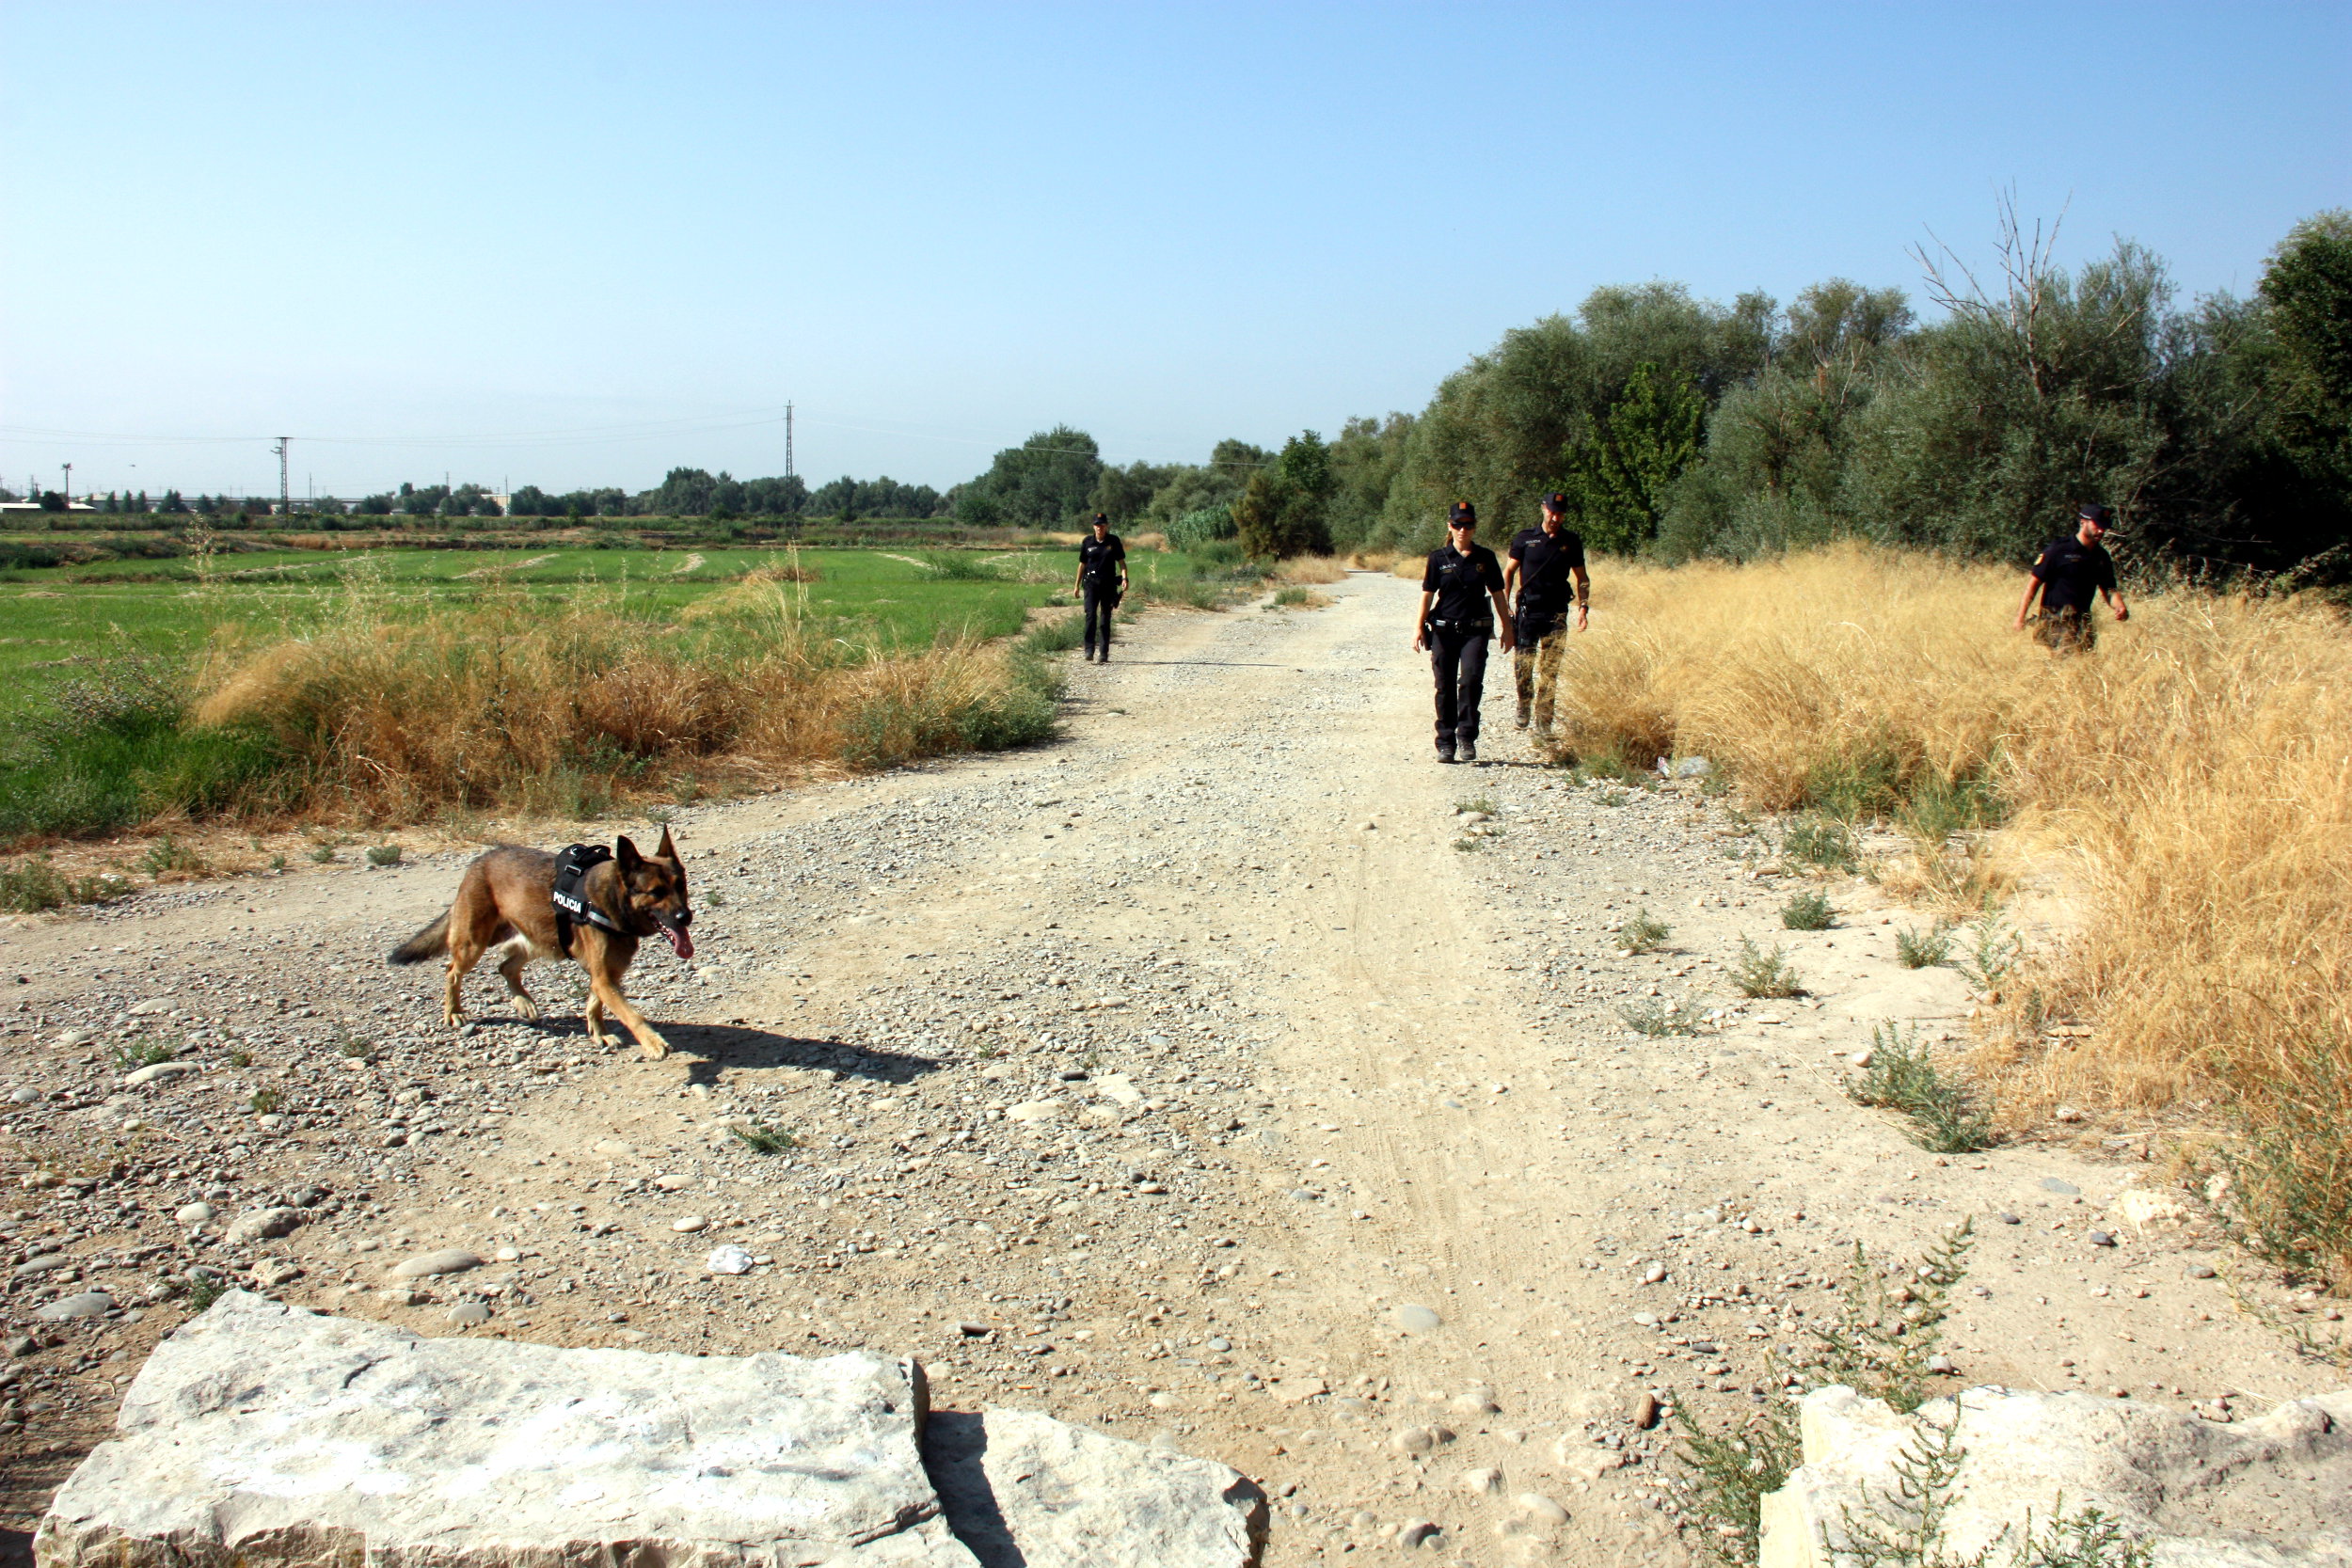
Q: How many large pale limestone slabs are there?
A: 3